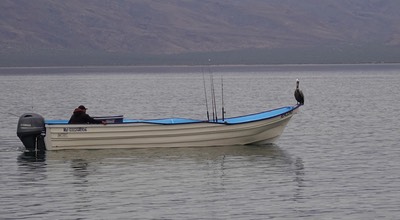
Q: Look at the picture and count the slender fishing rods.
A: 4